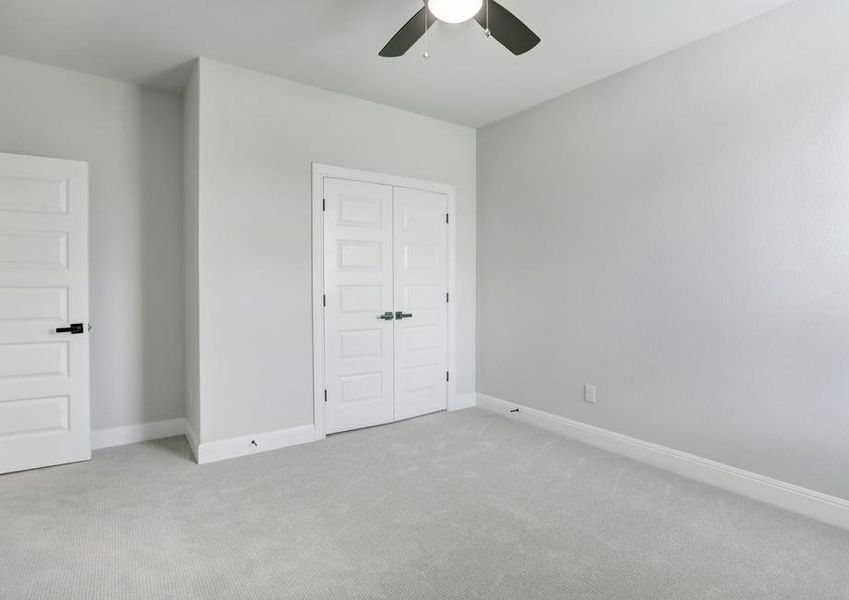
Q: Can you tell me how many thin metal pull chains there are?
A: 2